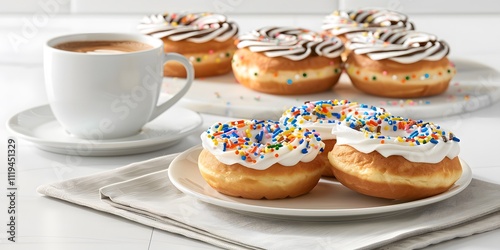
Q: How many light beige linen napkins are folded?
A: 1